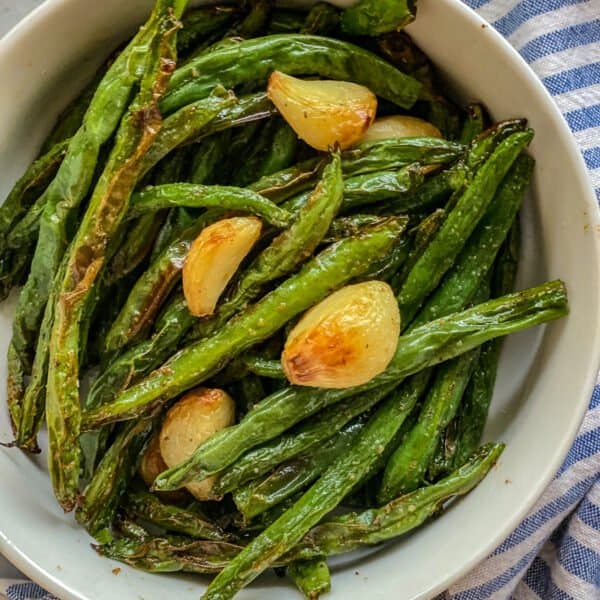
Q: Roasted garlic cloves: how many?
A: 6